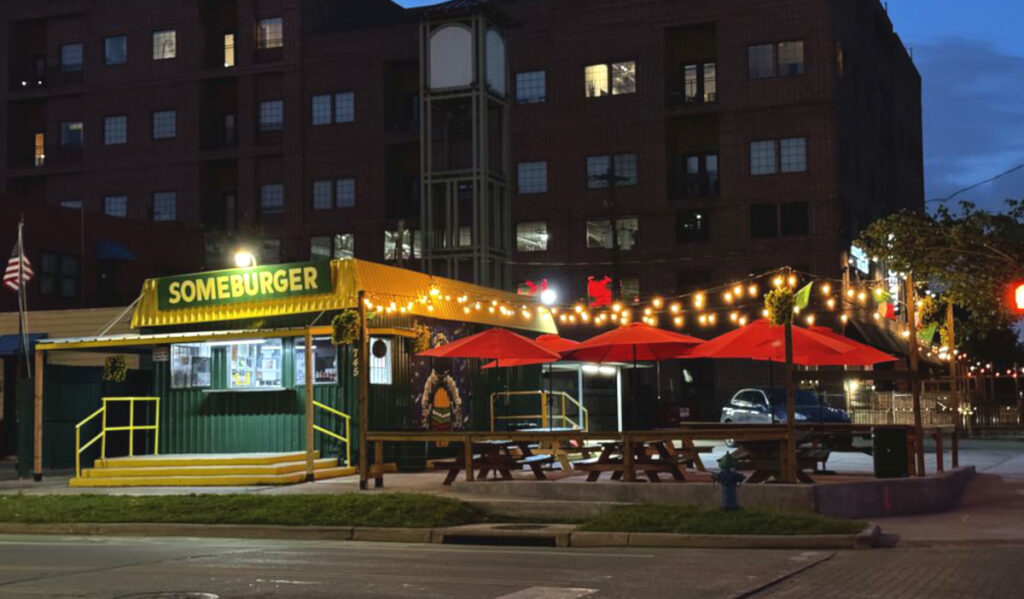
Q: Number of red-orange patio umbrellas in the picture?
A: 5